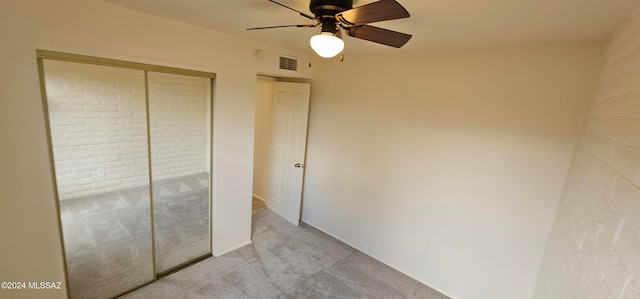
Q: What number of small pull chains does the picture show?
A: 2